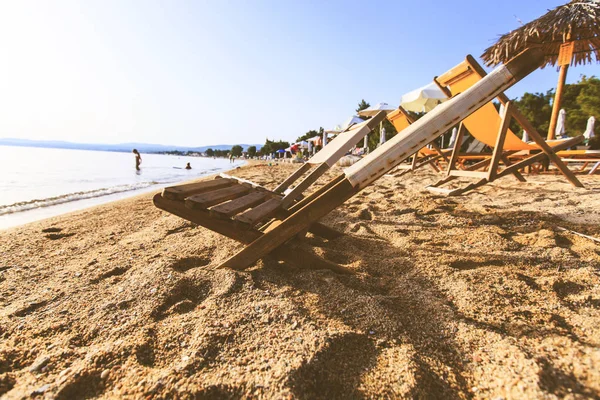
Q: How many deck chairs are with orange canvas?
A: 2